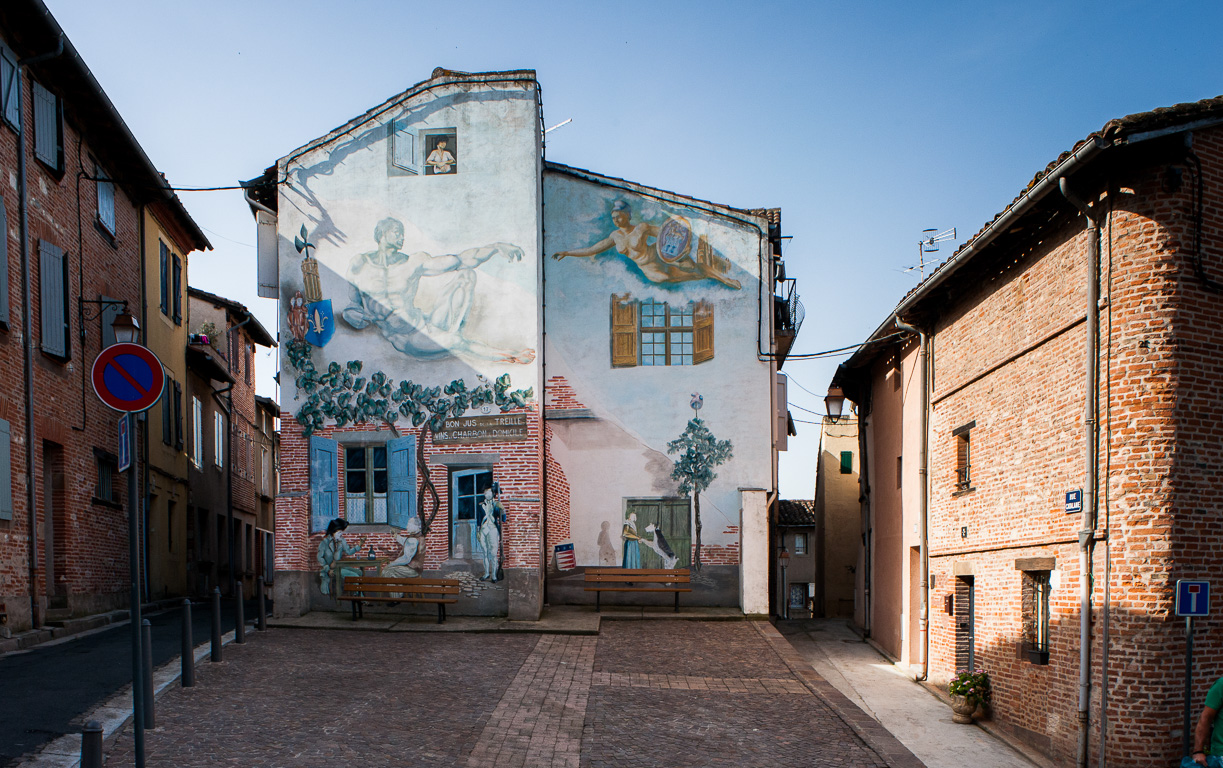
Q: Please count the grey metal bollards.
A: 6